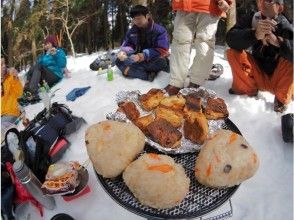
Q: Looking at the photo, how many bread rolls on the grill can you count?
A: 3